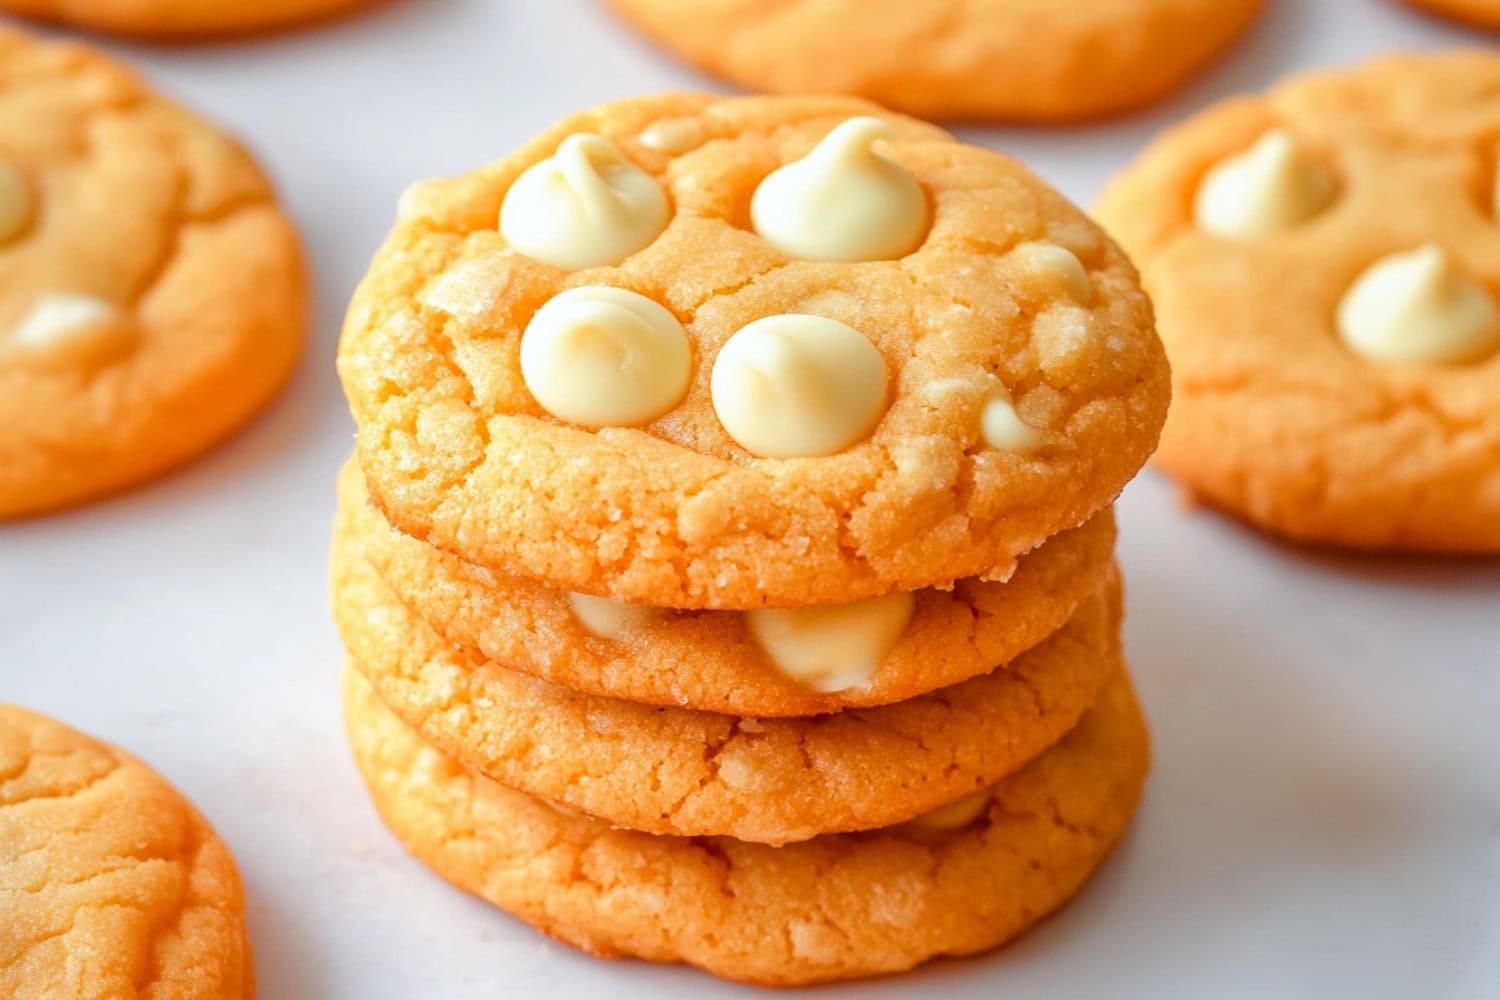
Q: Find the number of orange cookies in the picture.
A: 10